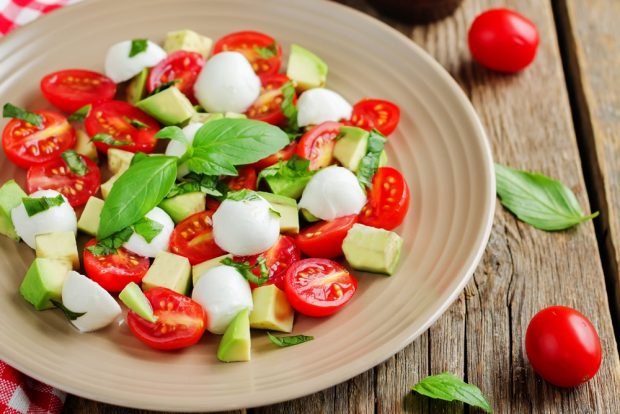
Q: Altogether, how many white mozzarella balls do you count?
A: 10